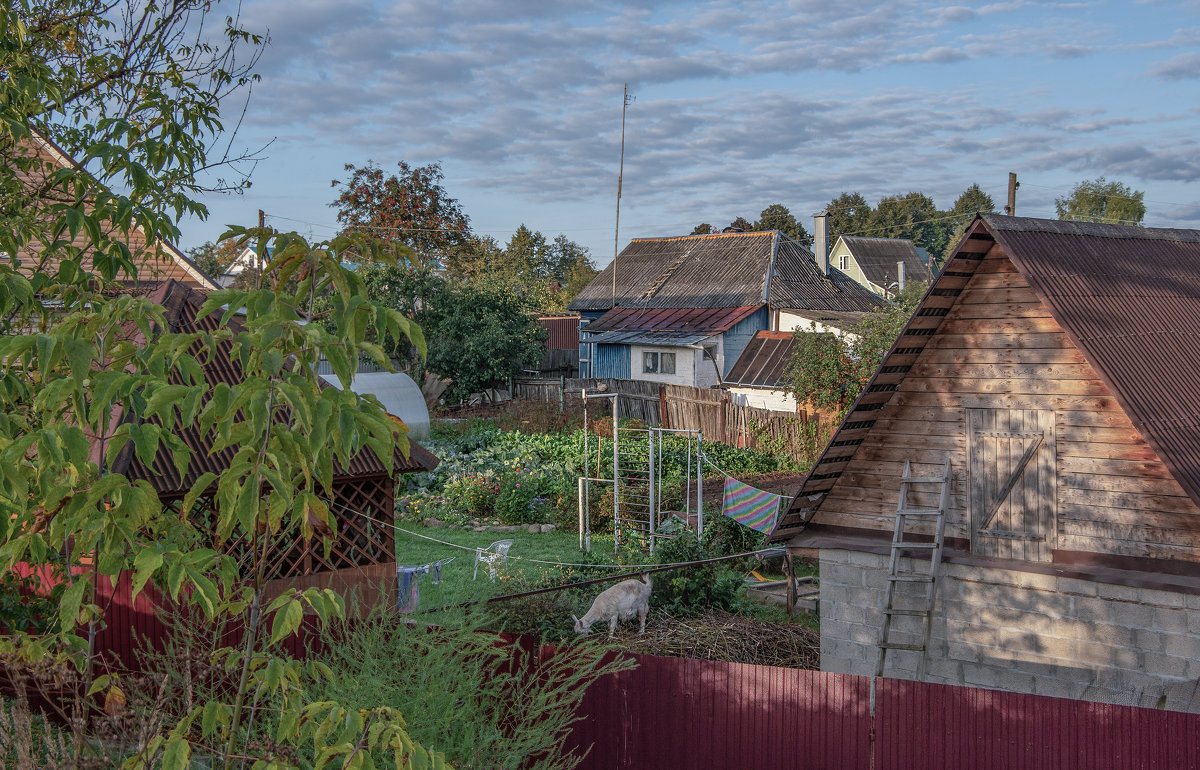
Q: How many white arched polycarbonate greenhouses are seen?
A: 1